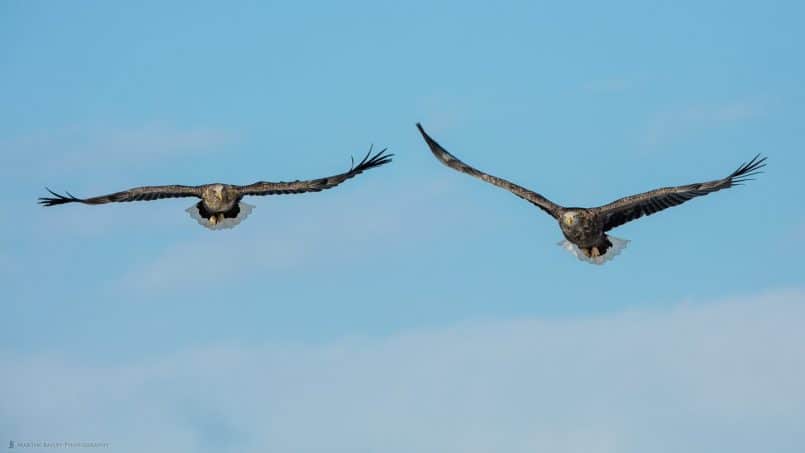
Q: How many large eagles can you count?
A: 2